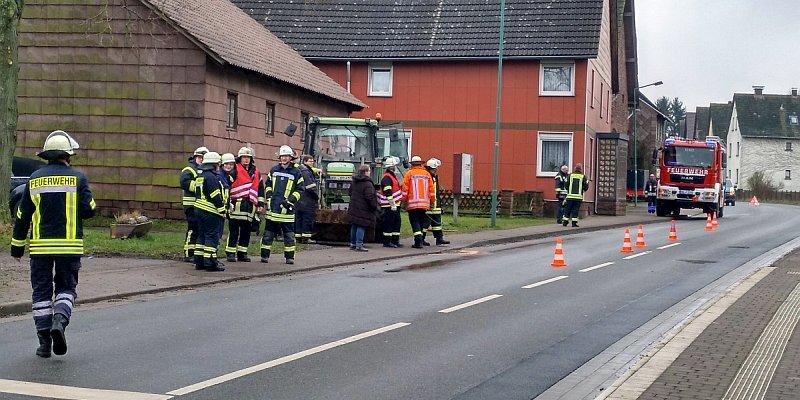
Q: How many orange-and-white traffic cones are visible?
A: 6